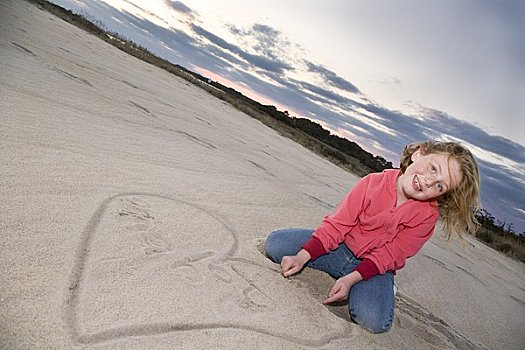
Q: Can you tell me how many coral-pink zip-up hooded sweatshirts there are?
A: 1